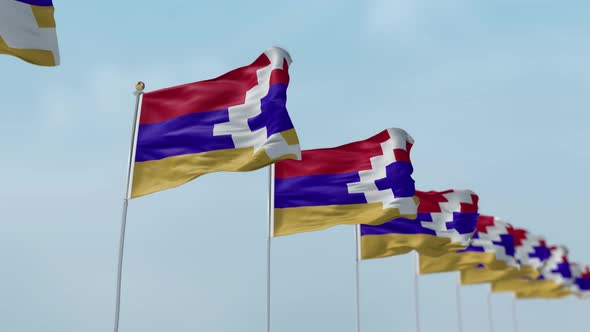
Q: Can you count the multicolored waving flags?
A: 8